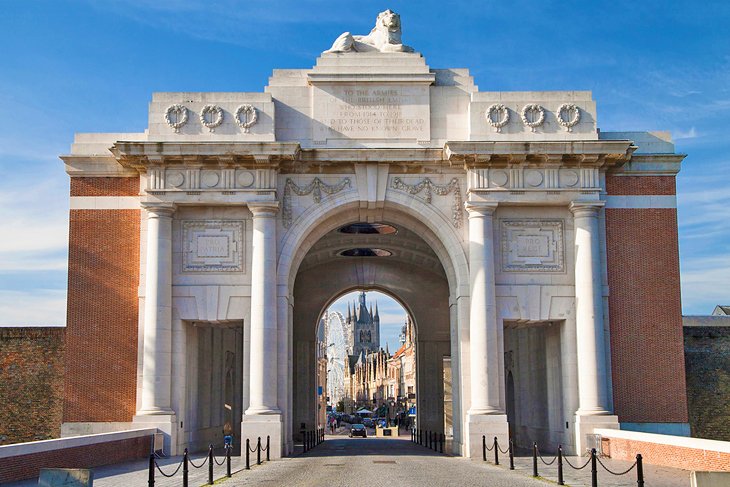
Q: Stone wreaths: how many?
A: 6